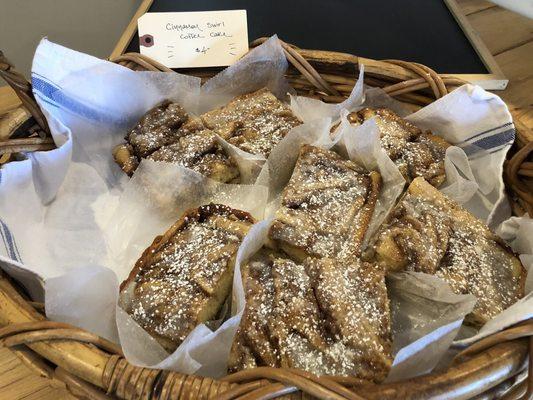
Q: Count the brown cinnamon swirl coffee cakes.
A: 7